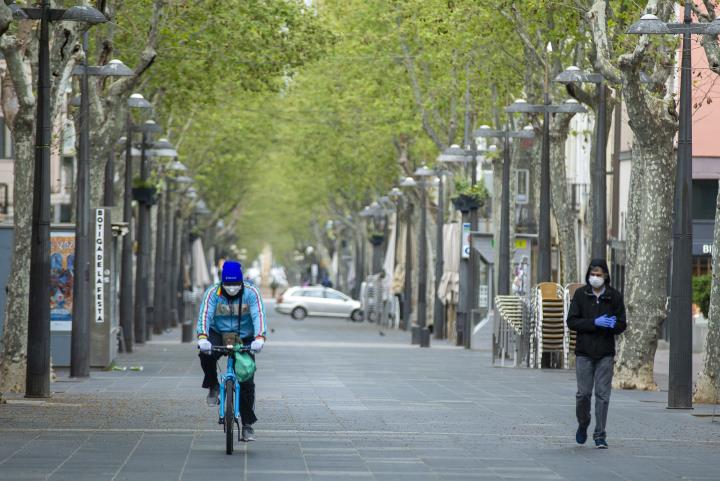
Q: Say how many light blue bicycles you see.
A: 1